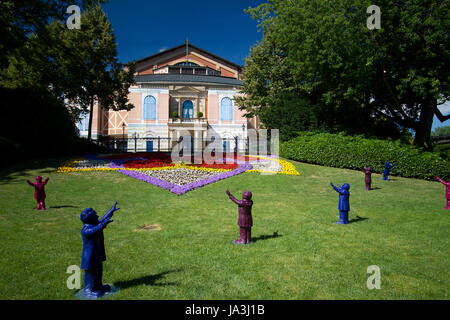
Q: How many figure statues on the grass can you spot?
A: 7